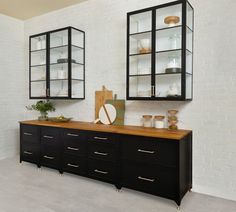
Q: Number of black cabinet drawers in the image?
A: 12